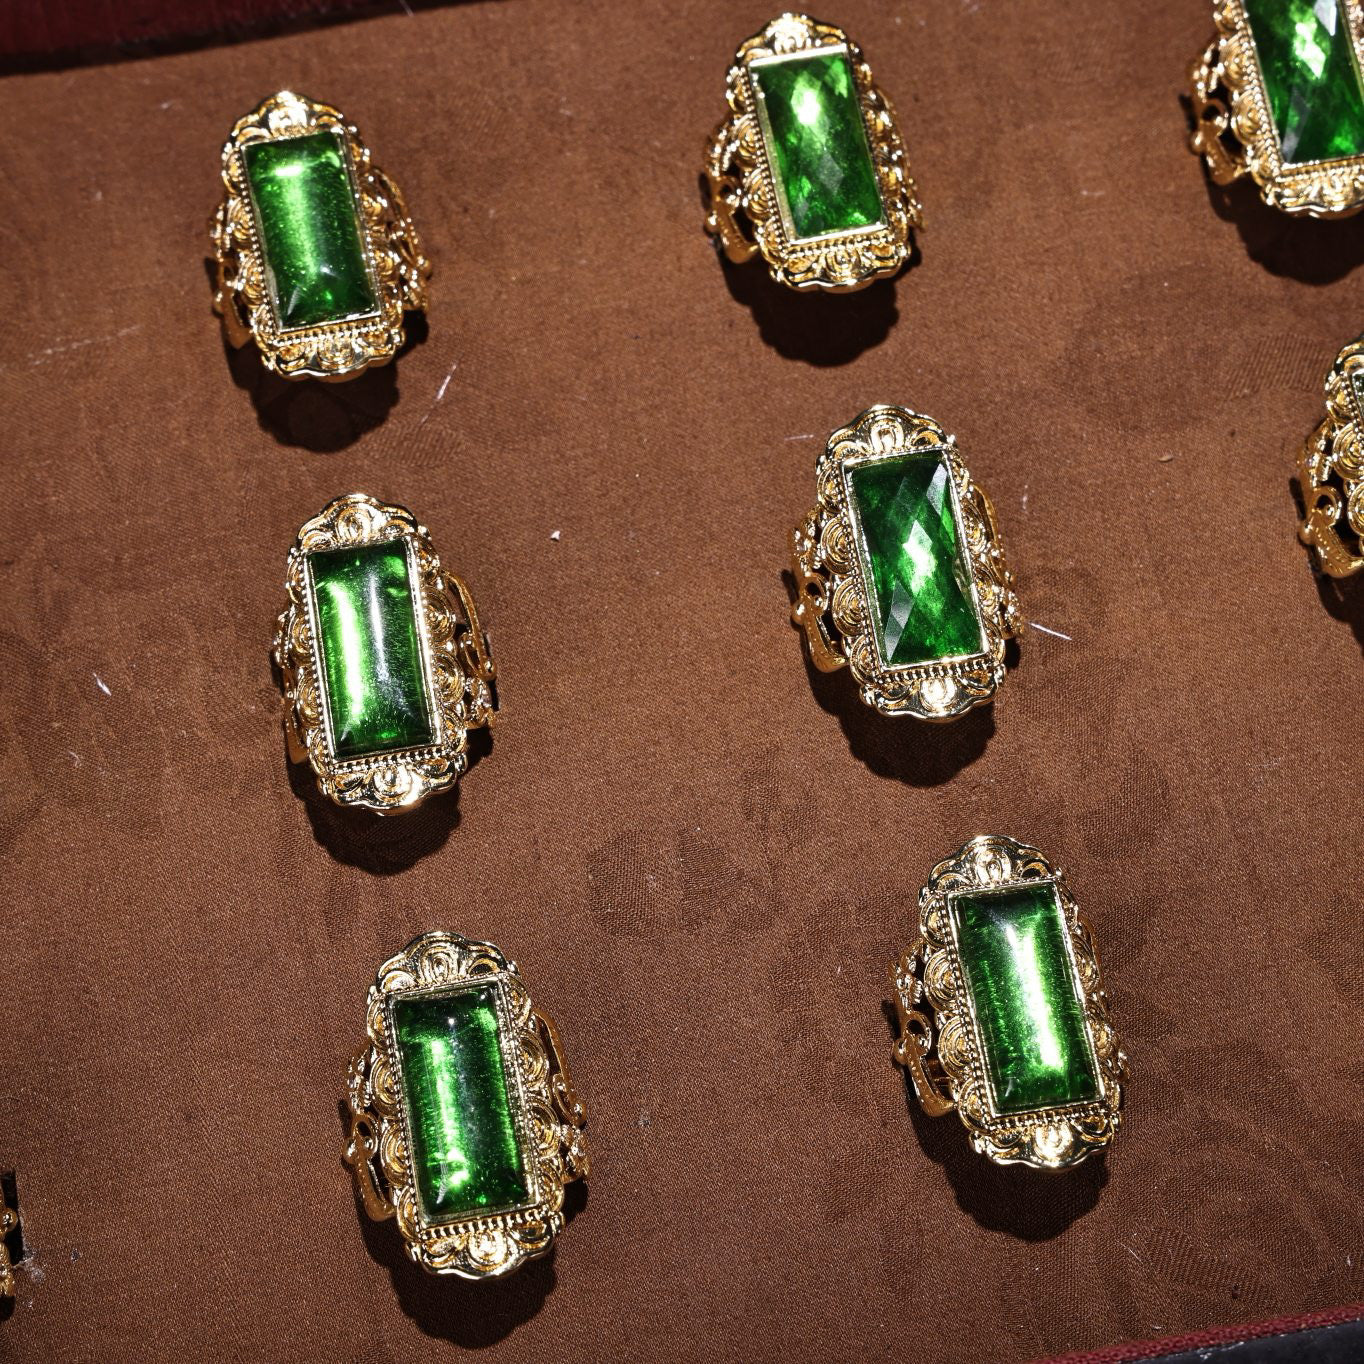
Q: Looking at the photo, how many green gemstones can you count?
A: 7